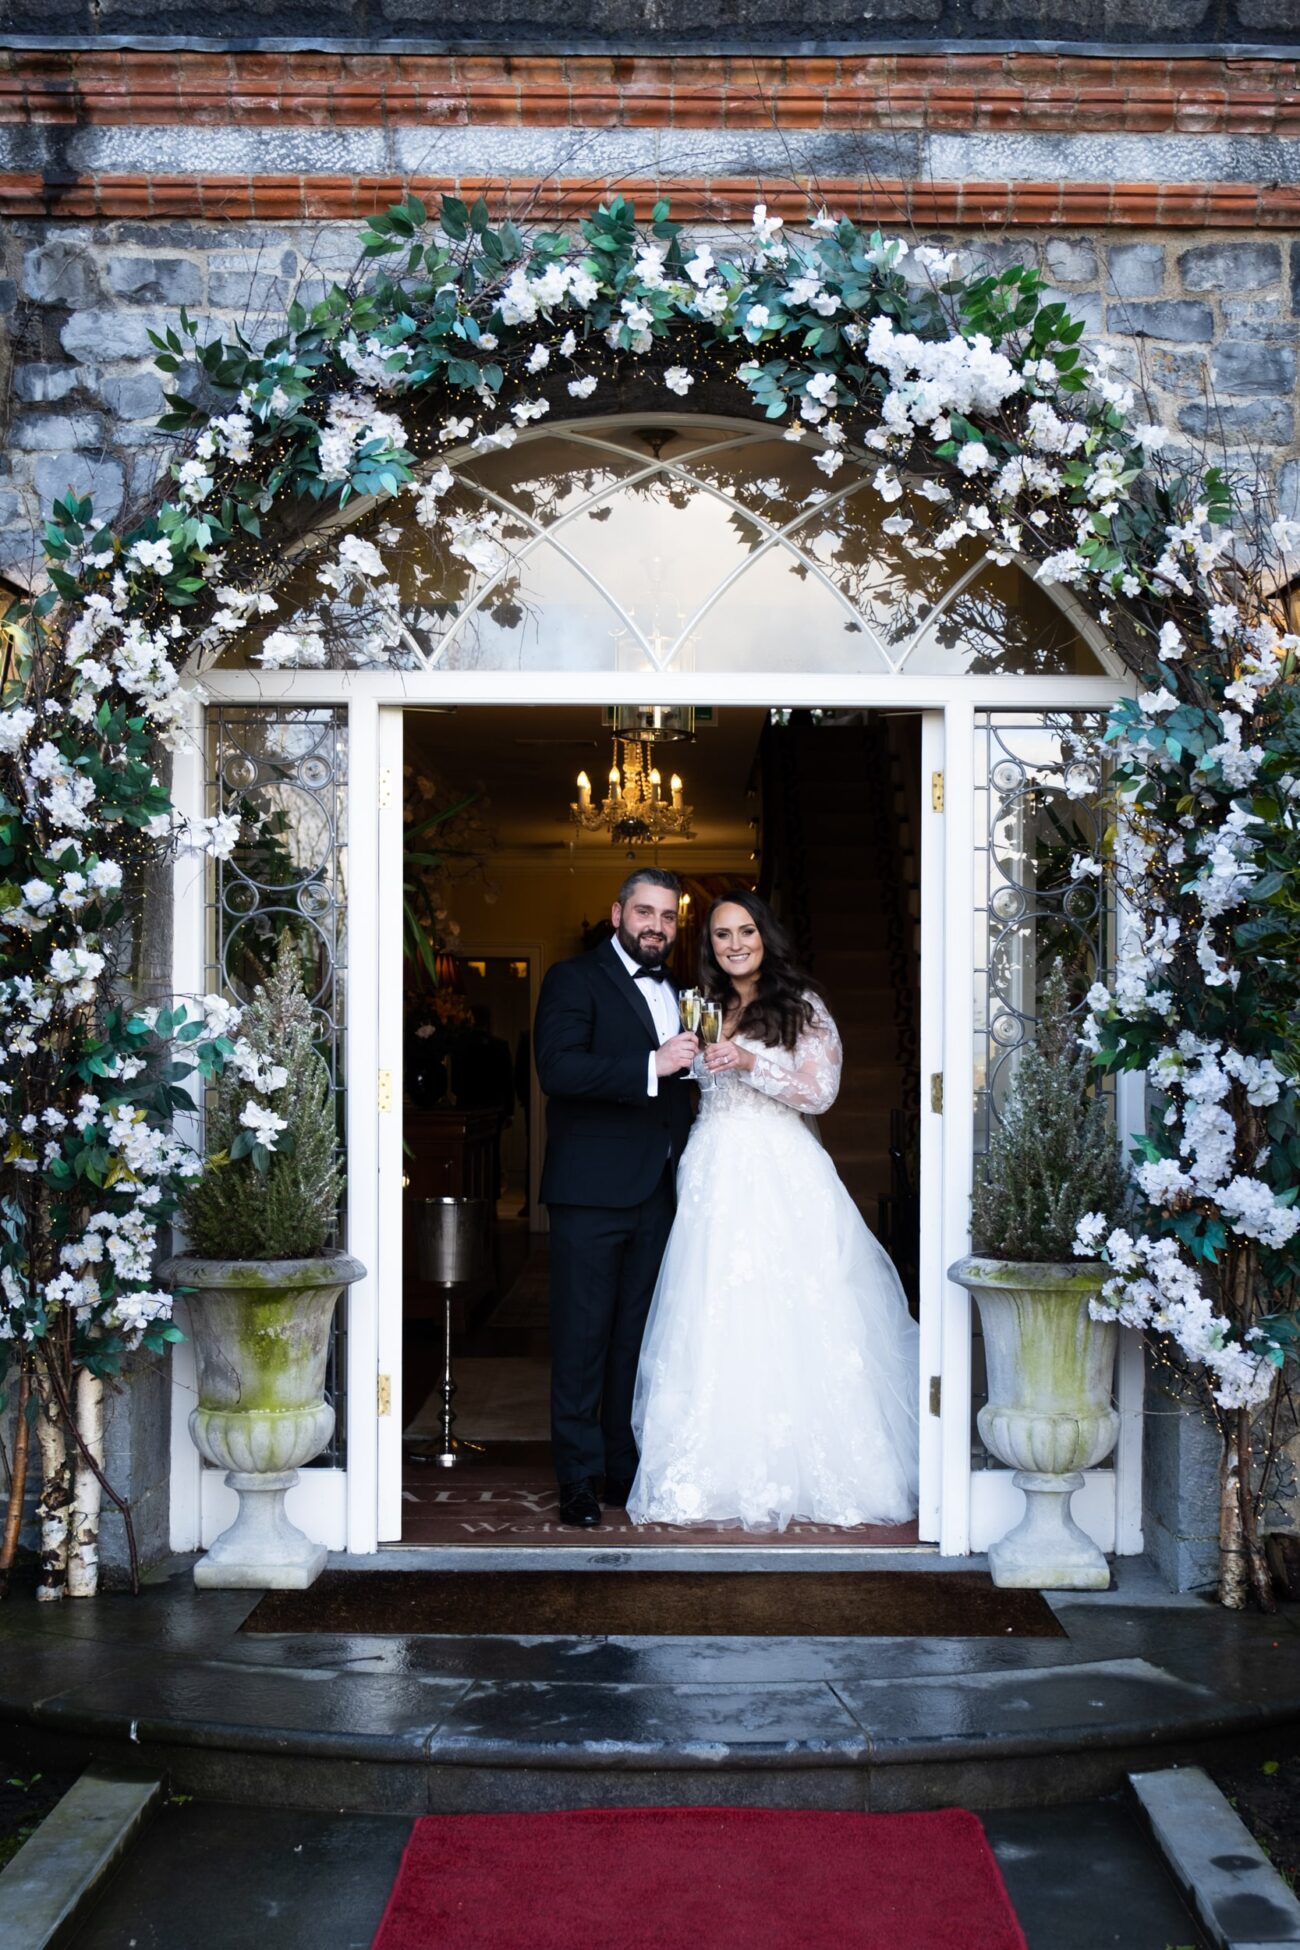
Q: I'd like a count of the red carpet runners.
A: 1